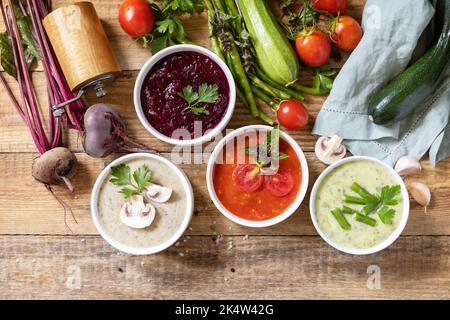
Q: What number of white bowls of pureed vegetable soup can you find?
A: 4